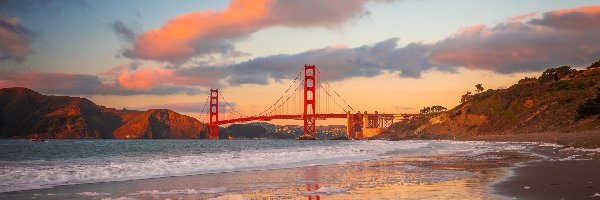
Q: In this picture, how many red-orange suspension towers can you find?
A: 2